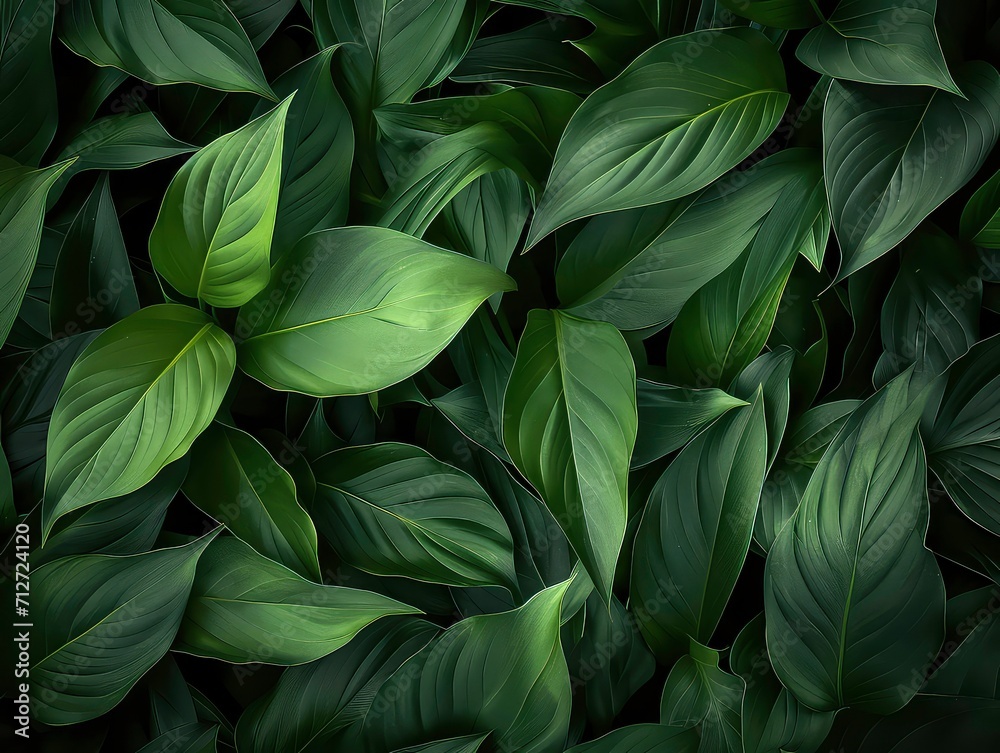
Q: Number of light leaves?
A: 3